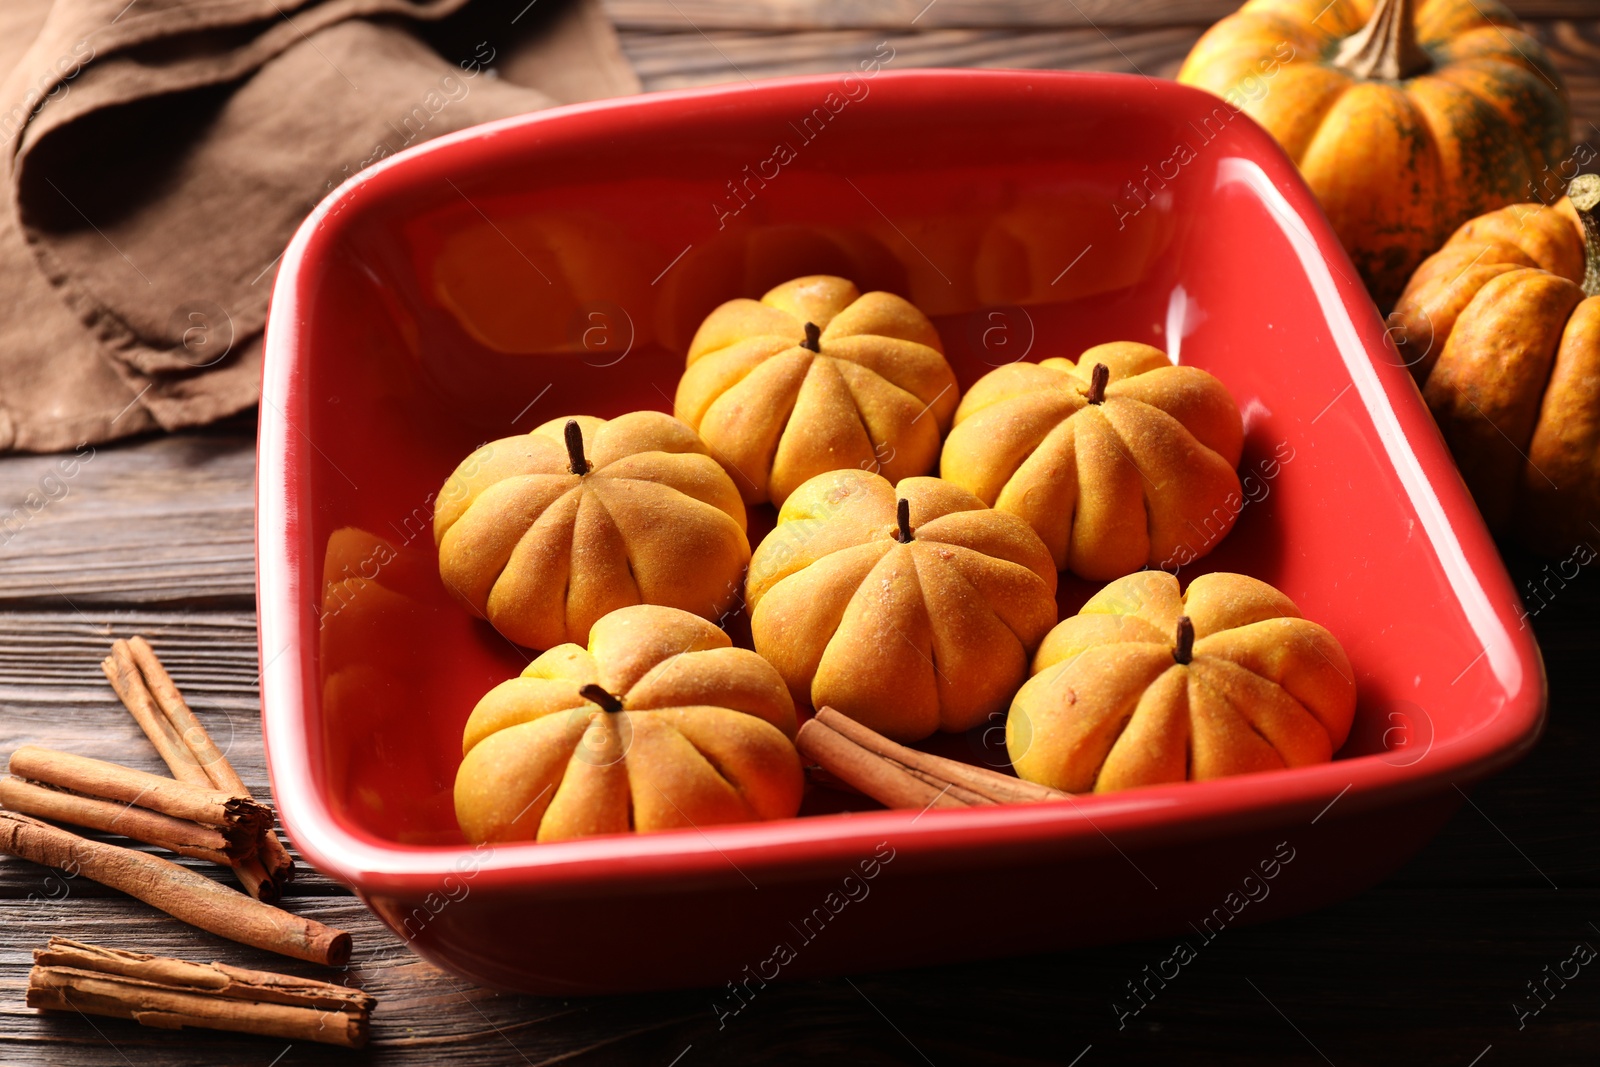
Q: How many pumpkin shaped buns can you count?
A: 6